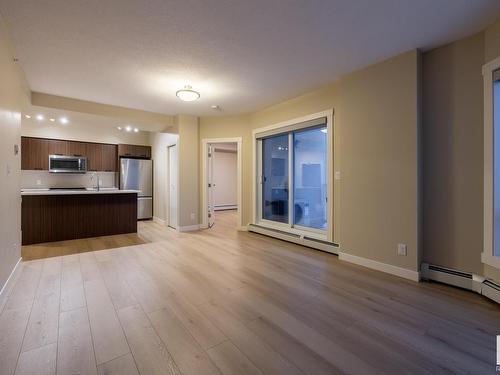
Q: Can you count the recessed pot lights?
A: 7